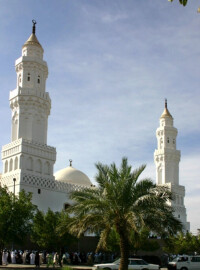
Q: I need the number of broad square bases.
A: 2